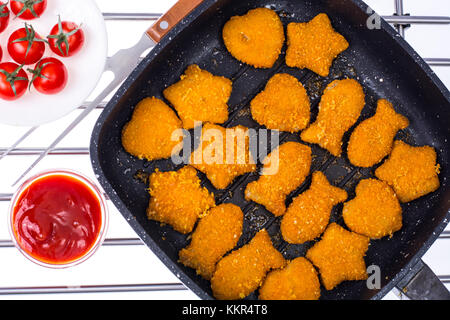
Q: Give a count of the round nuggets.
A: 0